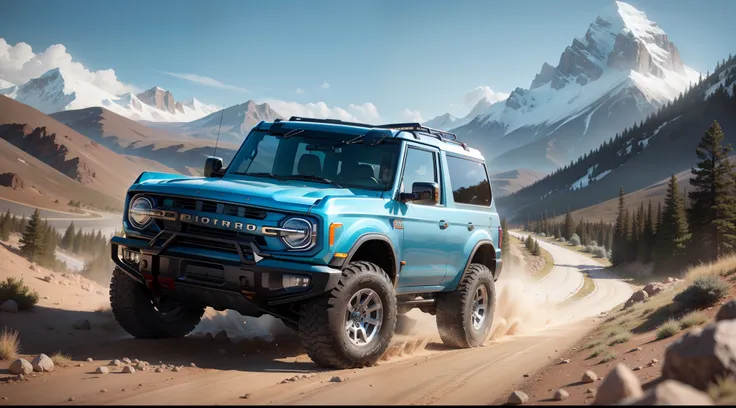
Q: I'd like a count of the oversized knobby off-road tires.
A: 3